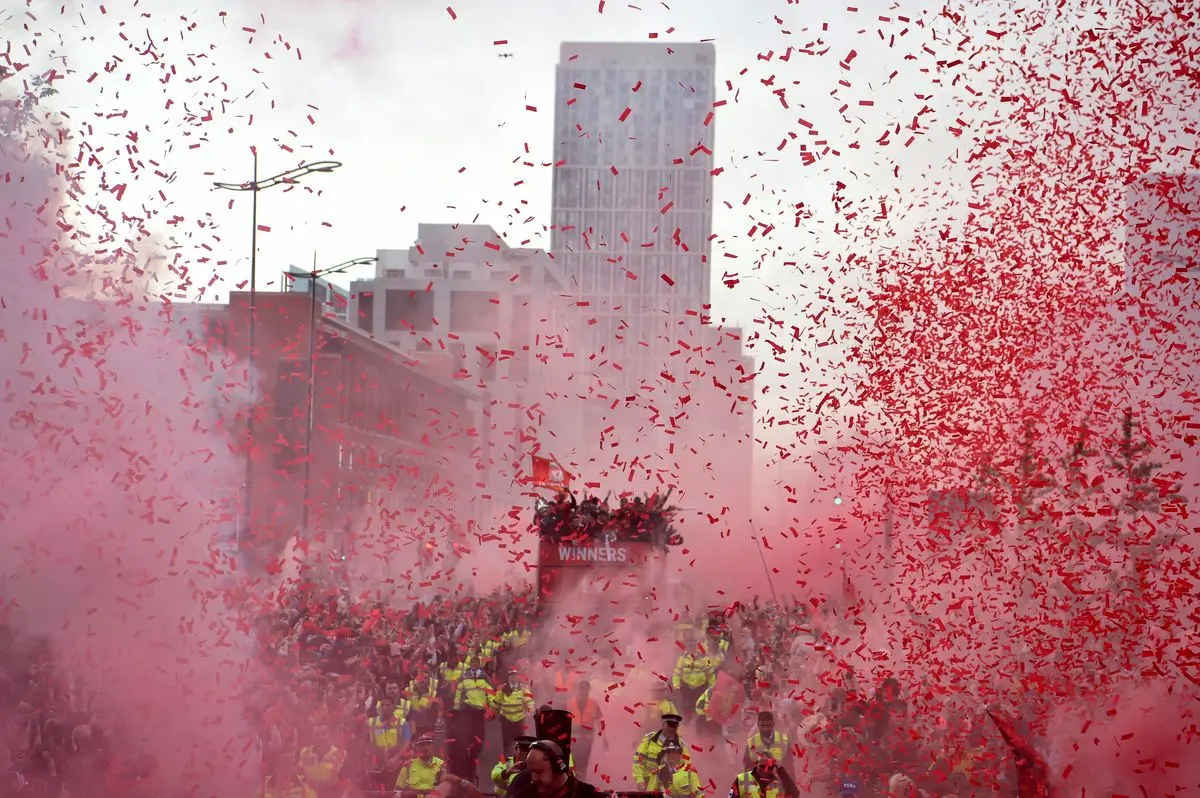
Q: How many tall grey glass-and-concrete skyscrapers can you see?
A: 1